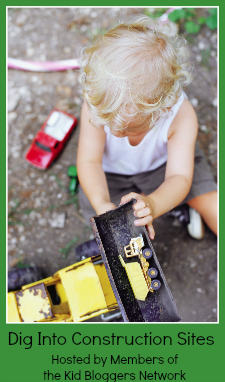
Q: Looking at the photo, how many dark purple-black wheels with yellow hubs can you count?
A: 3